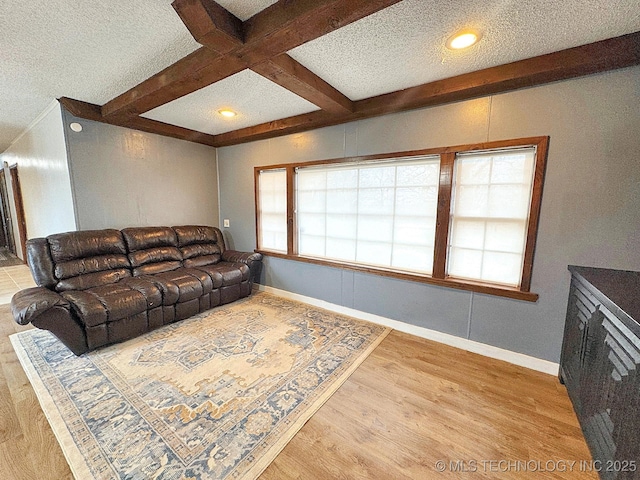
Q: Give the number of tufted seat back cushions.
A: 3